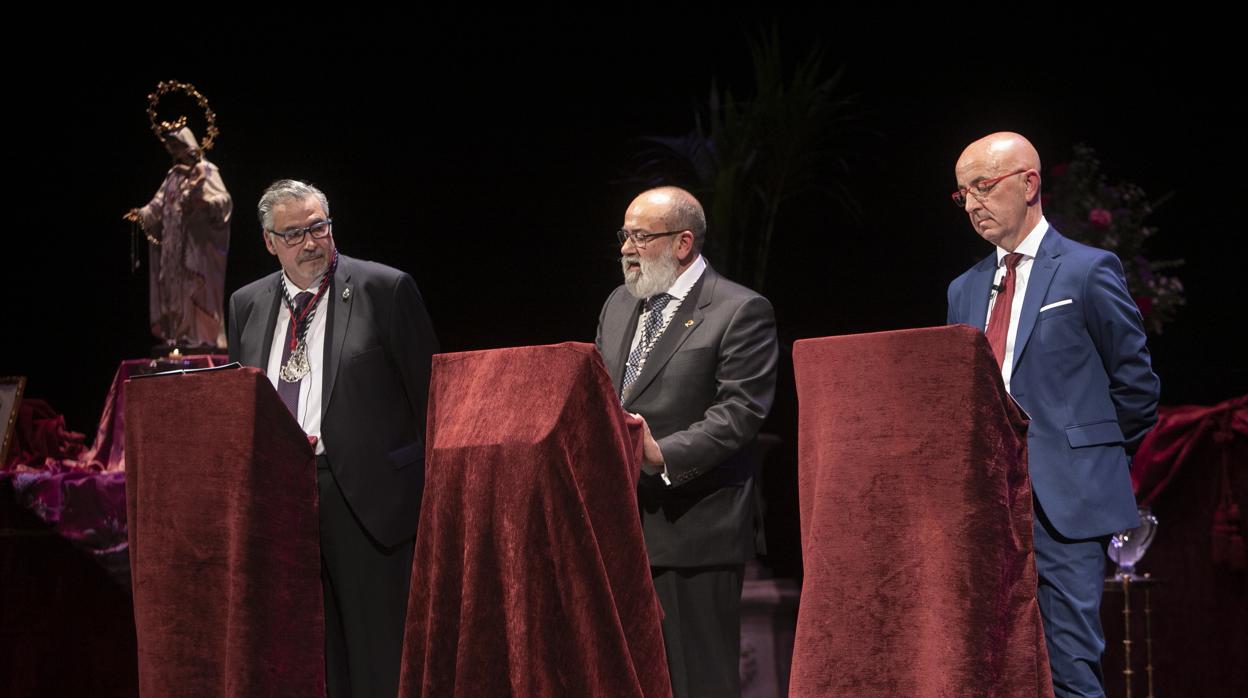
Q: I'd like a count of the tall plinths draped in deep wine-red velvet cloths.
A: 3